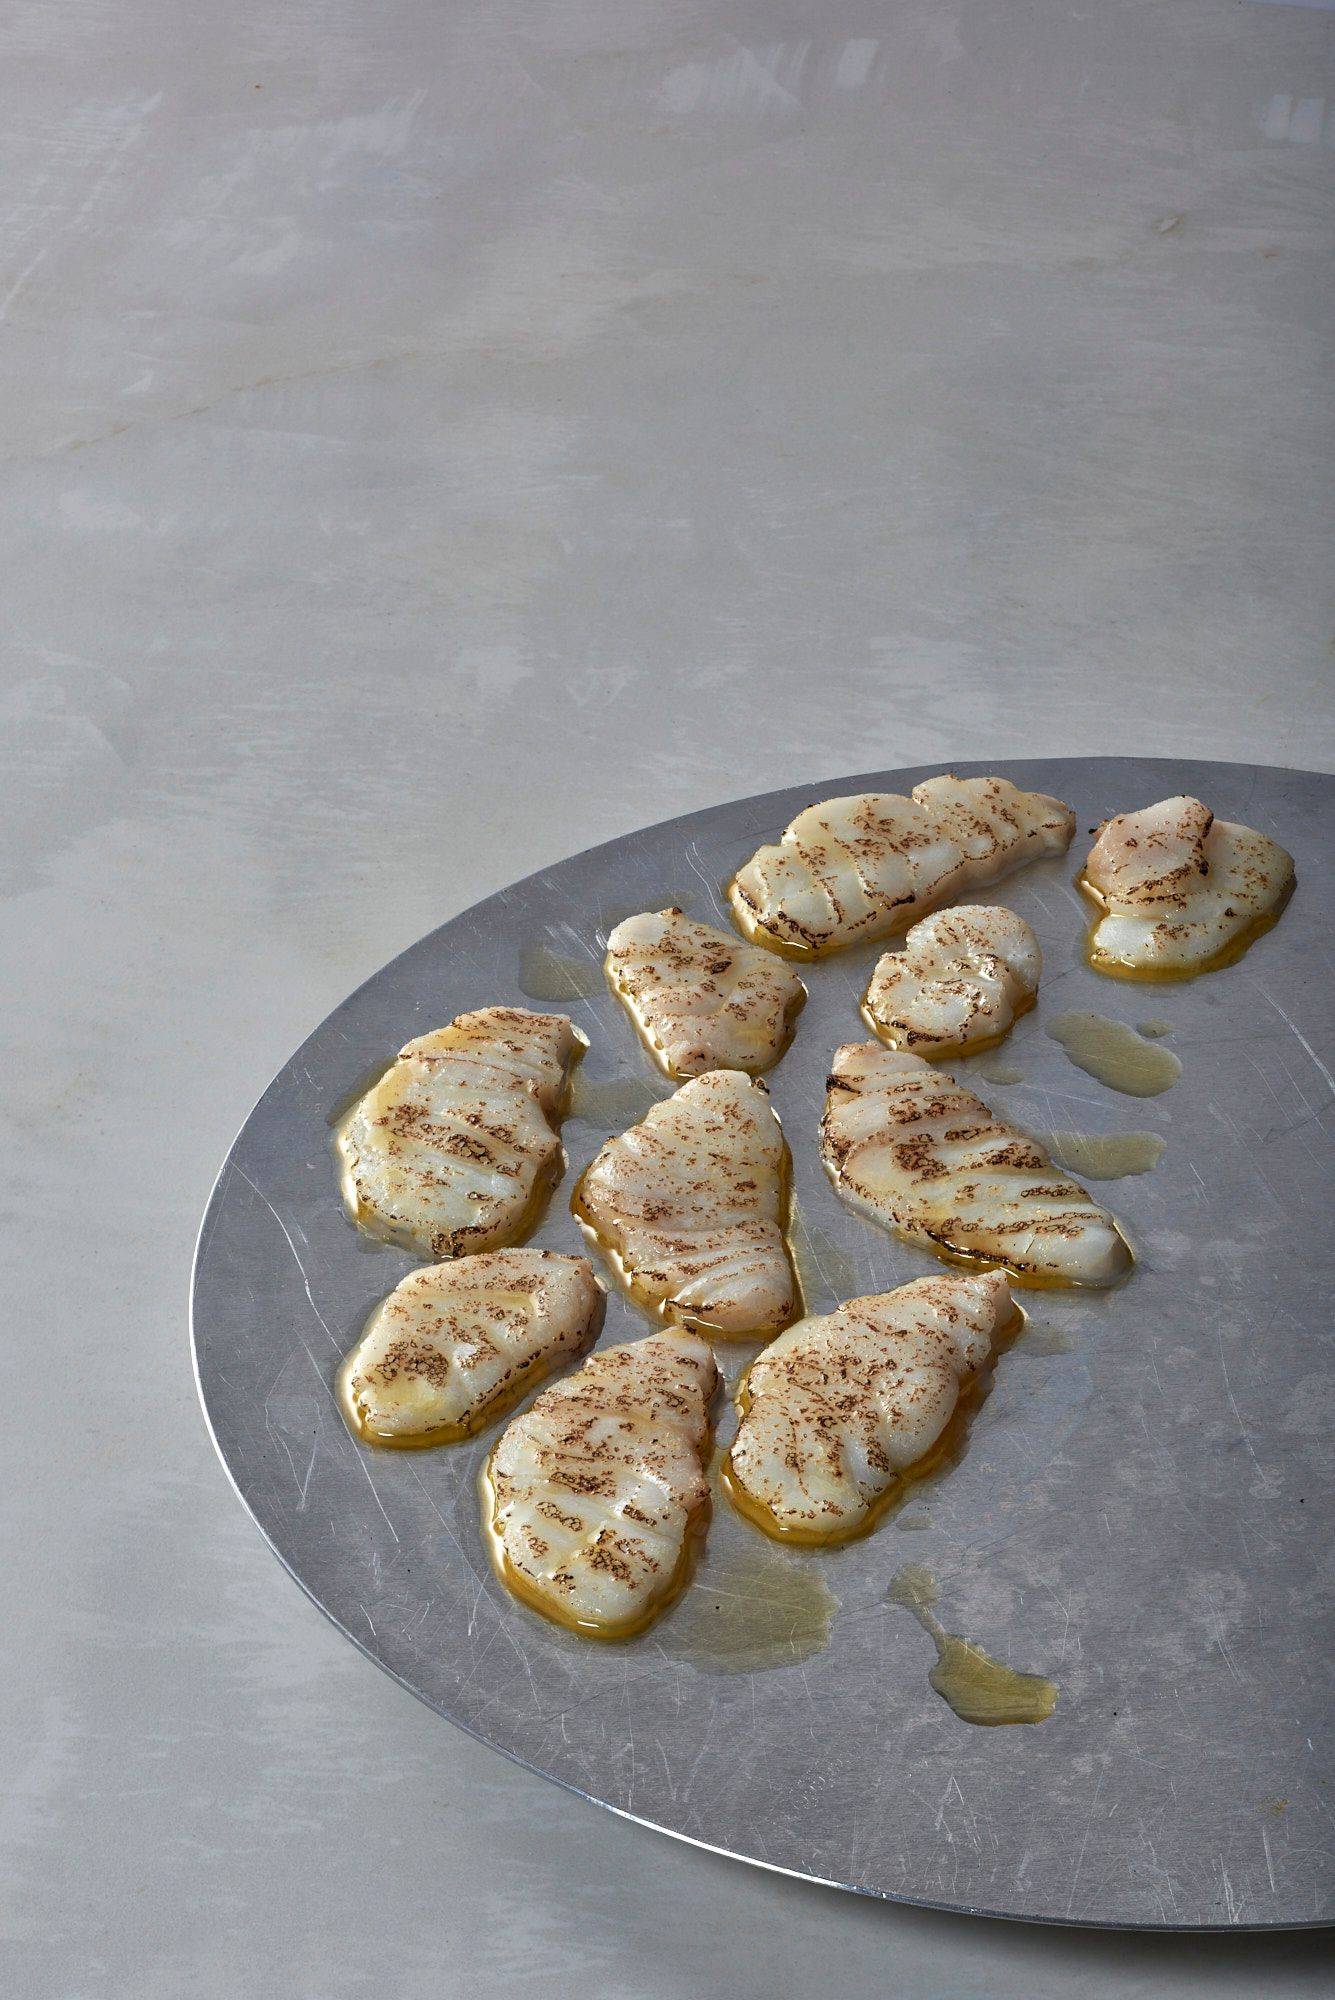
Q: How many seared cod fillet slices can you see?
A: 10